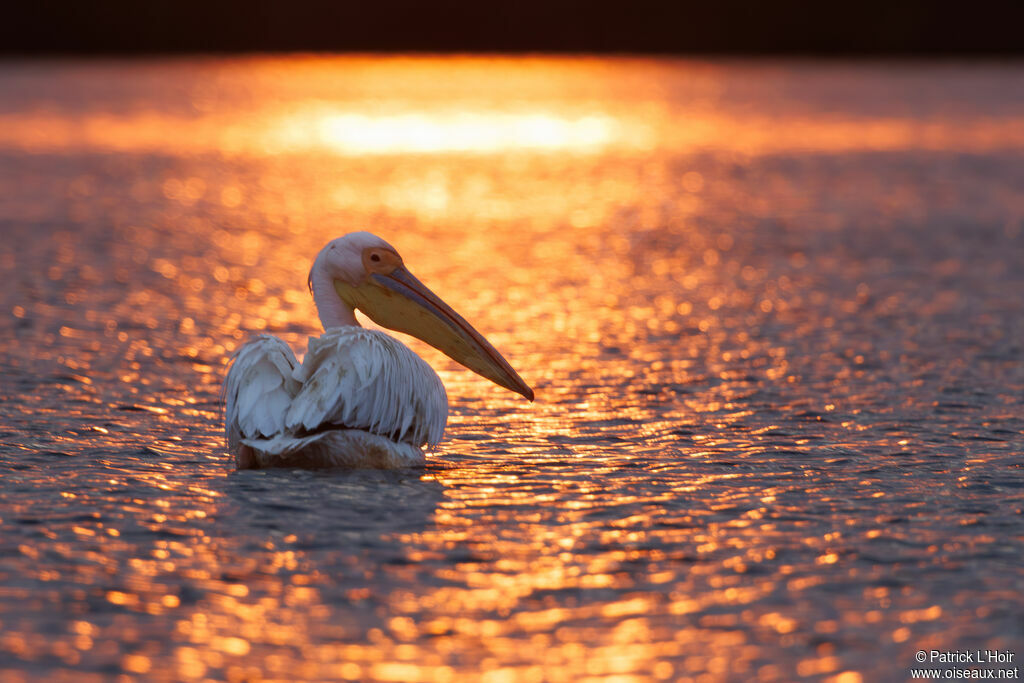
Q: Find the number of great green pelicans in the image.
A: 0